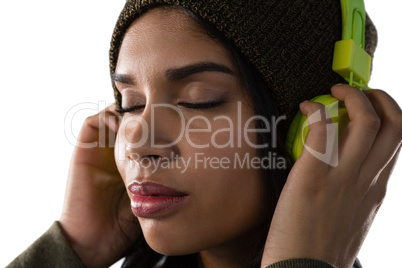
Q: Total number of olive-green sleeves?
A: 2